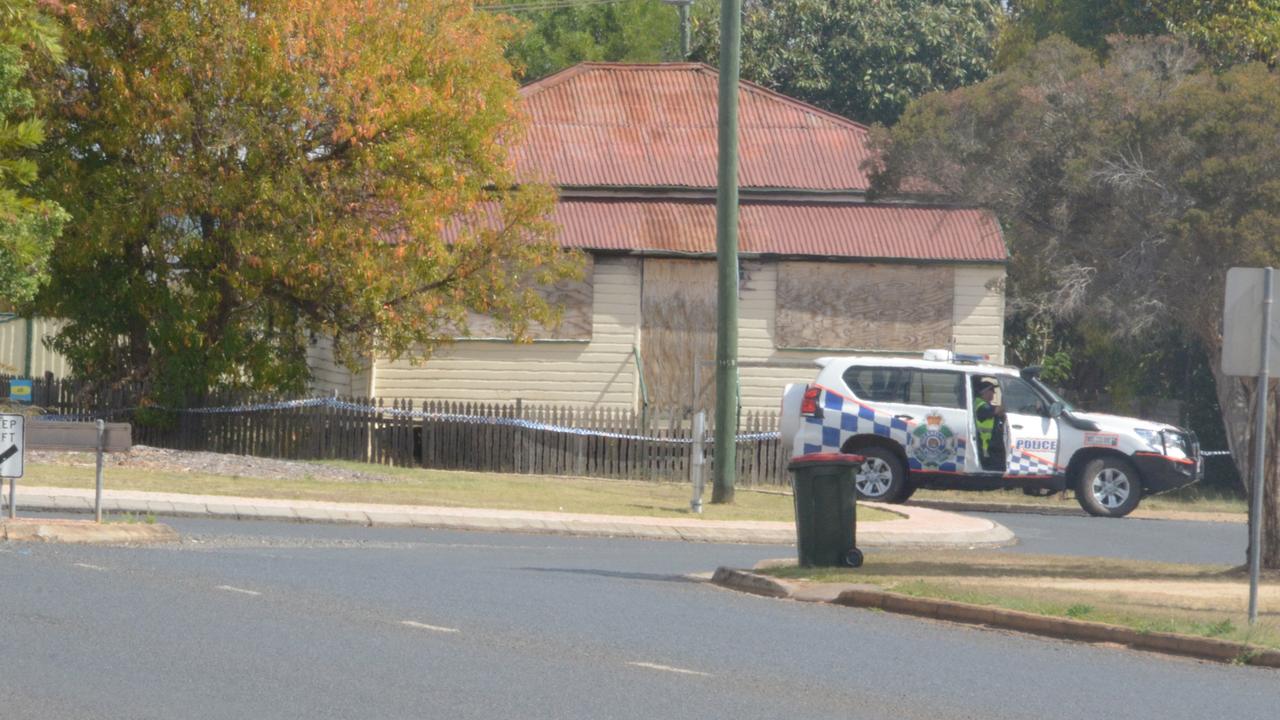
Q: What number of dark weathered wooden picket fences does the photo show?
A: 1